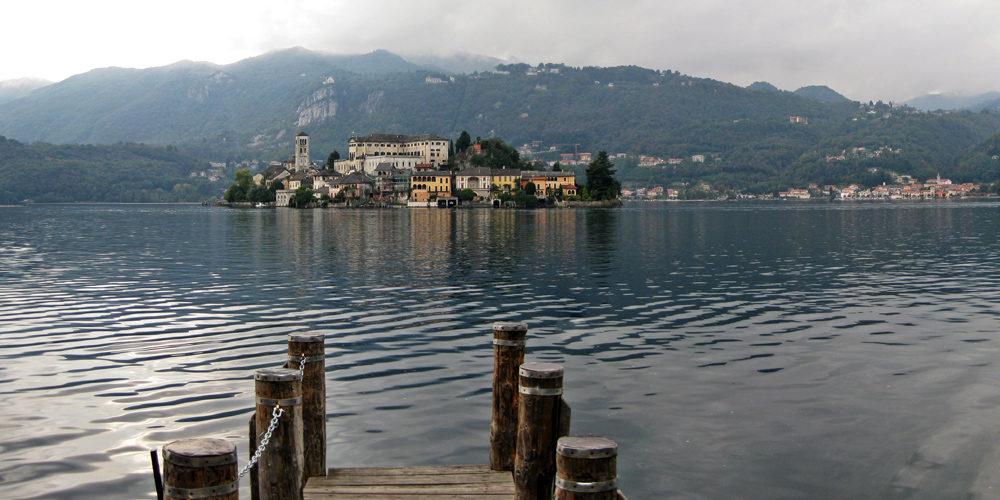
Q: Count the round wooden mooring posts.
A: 6